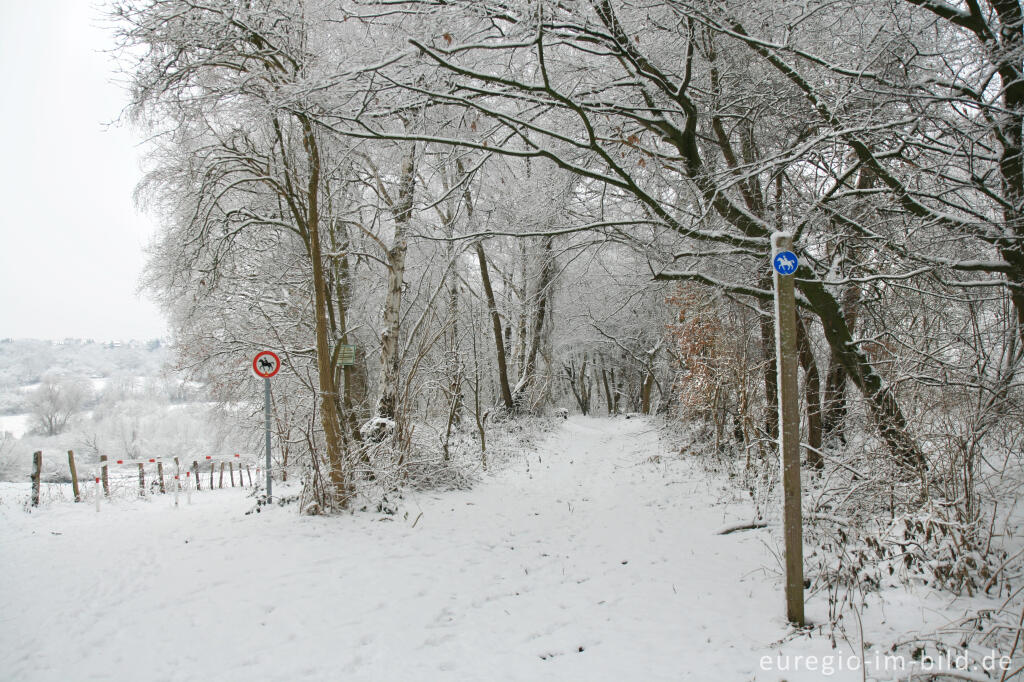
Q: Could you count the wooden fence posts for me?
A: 12